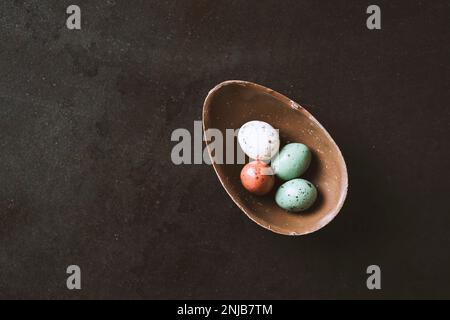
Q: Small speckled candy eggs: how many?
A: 4